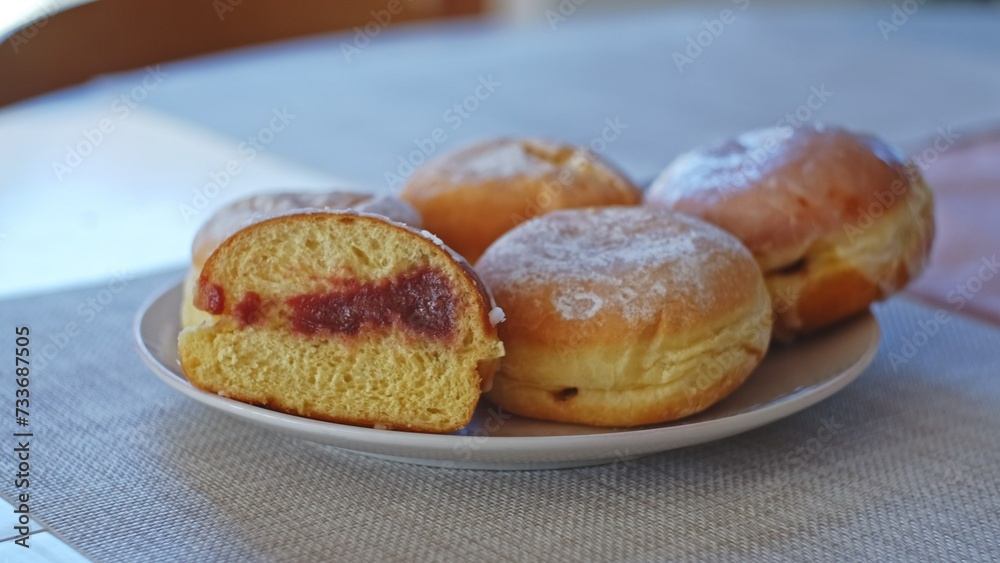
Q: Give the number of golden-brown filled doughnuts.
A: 5